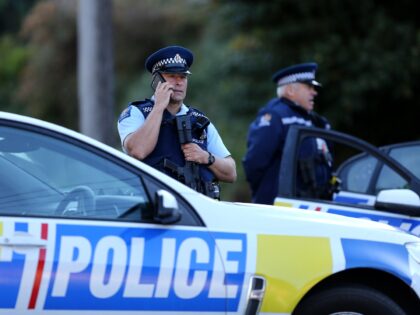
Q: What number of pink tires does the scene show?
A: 0